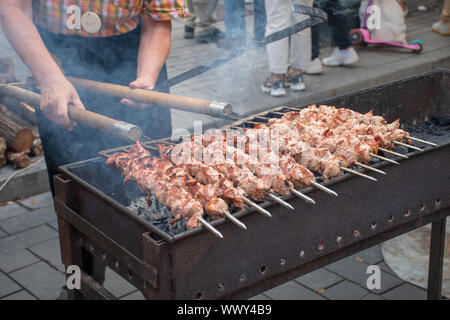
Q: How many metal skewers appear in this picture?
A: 12